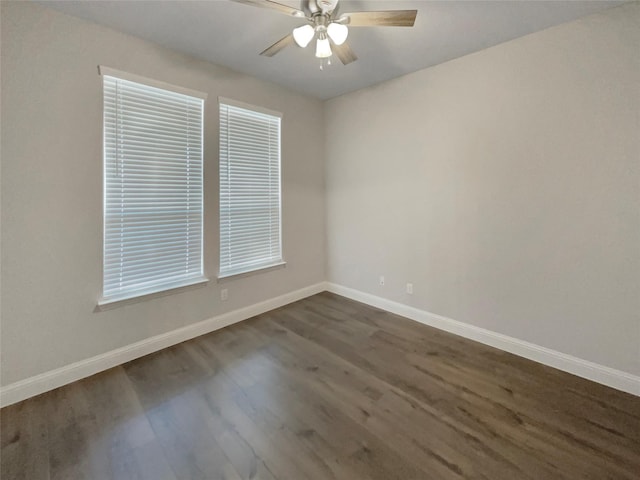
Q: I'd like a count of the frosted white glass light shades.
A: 3